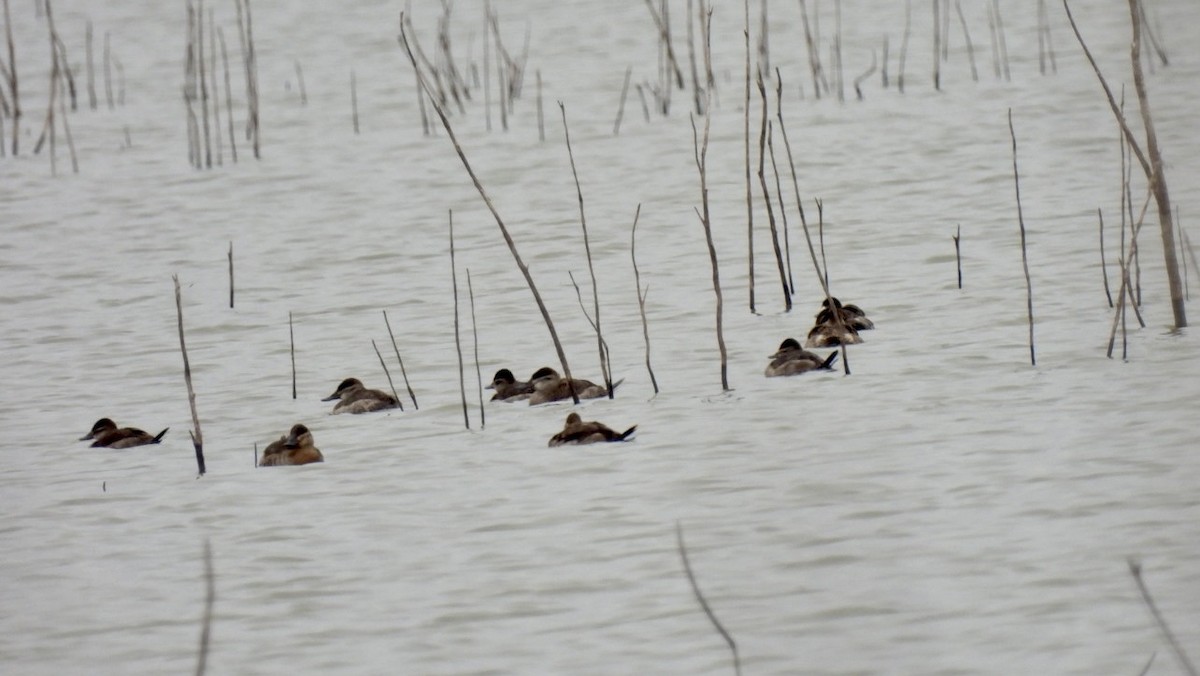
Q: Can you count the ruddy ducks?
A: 9